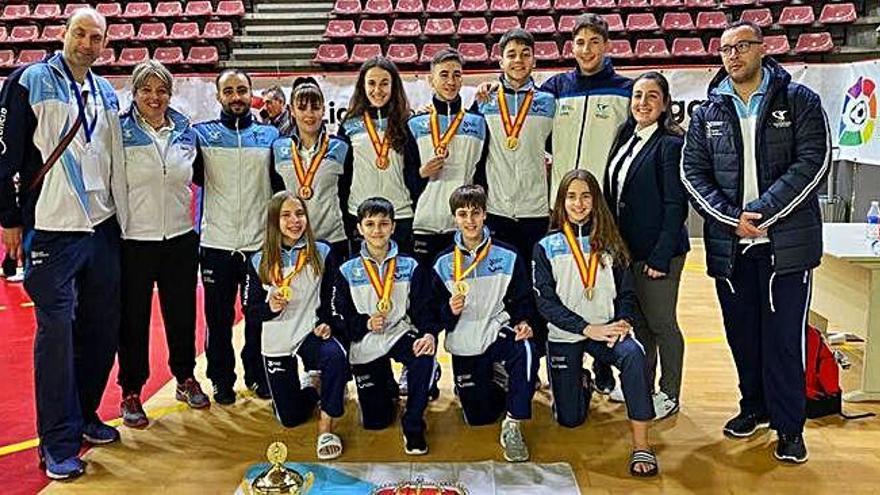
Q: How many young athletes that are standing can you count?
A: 5